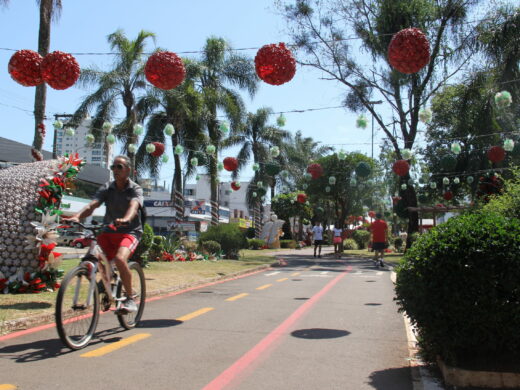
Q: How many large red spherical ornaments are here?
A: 5